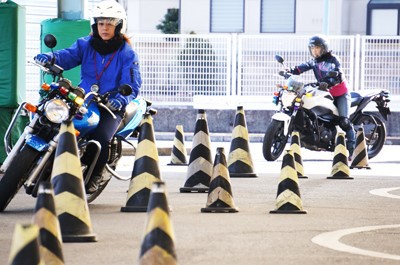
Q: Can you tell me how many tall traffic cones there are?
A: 4